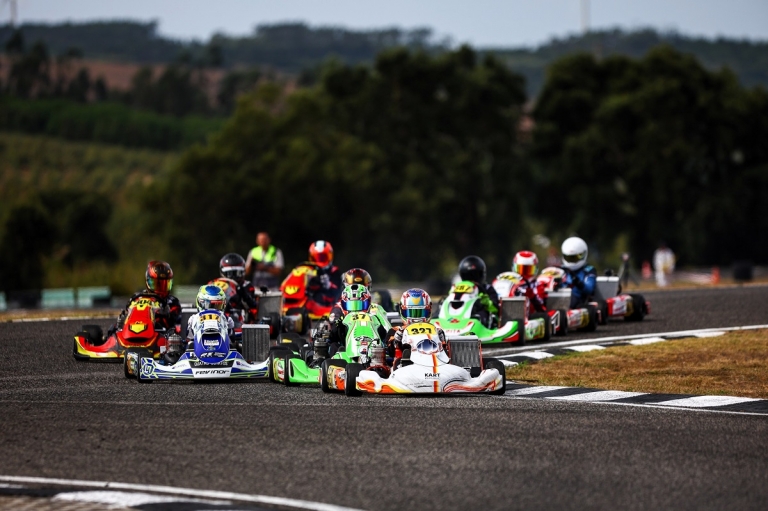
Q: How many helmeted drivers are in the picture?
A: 10